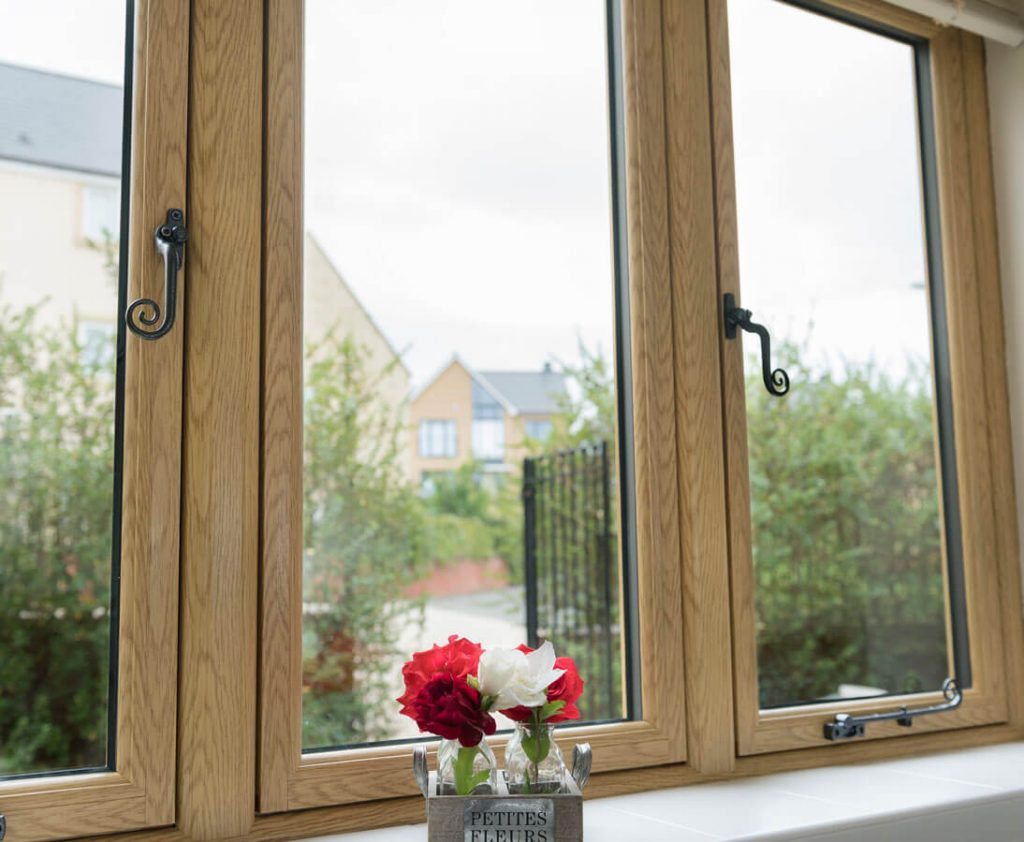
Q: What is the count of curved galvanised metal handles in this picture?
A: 2